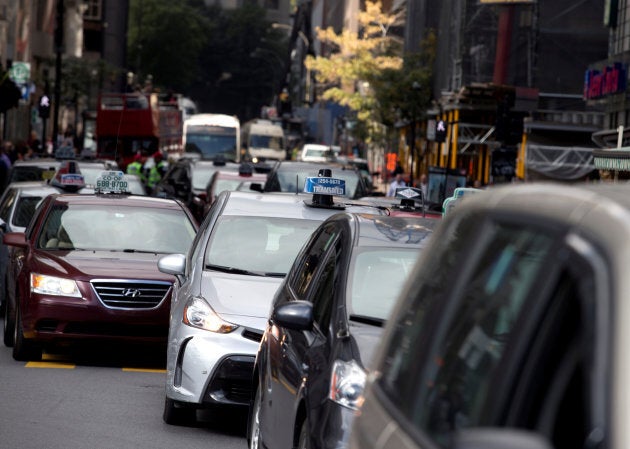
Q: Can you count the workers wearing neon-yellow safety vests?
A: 2